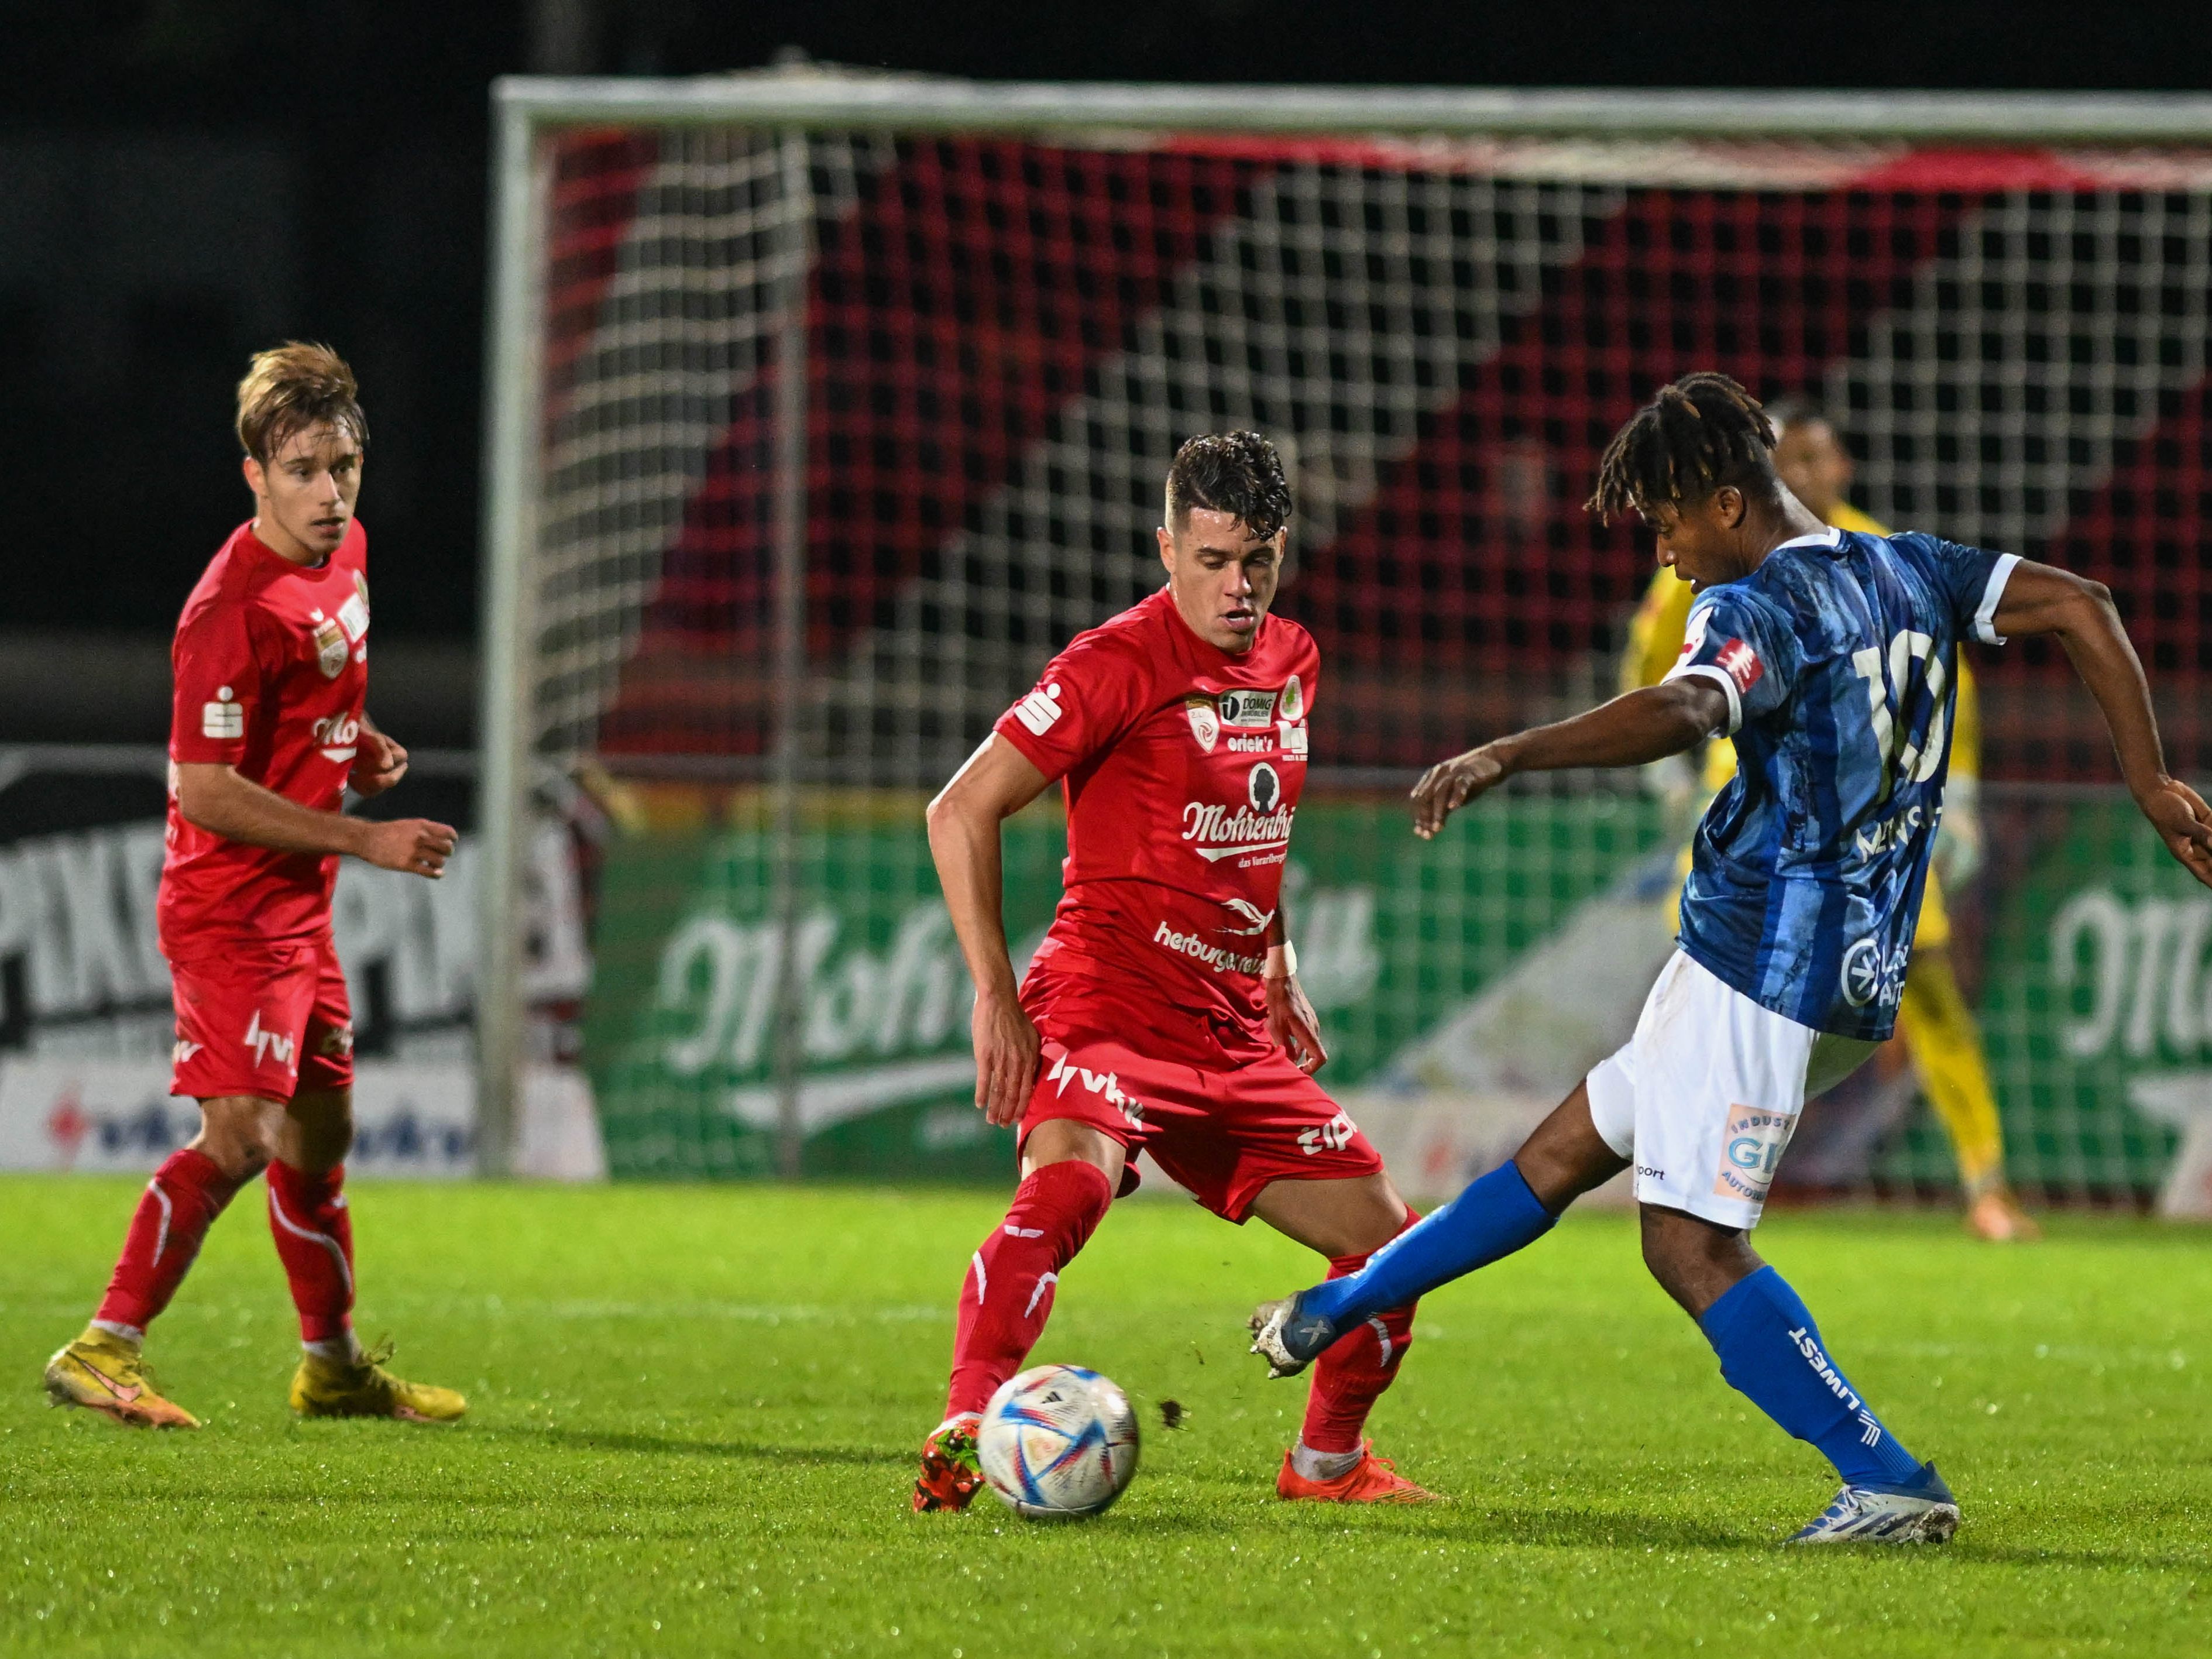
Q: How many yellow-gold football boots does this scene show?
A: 2